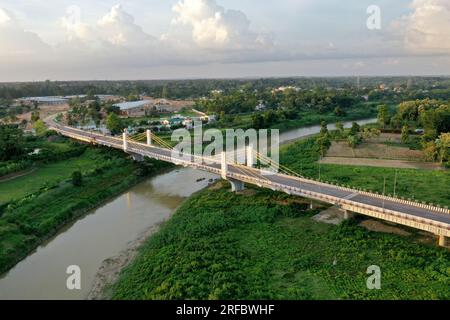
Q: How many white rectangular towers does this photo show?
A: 4